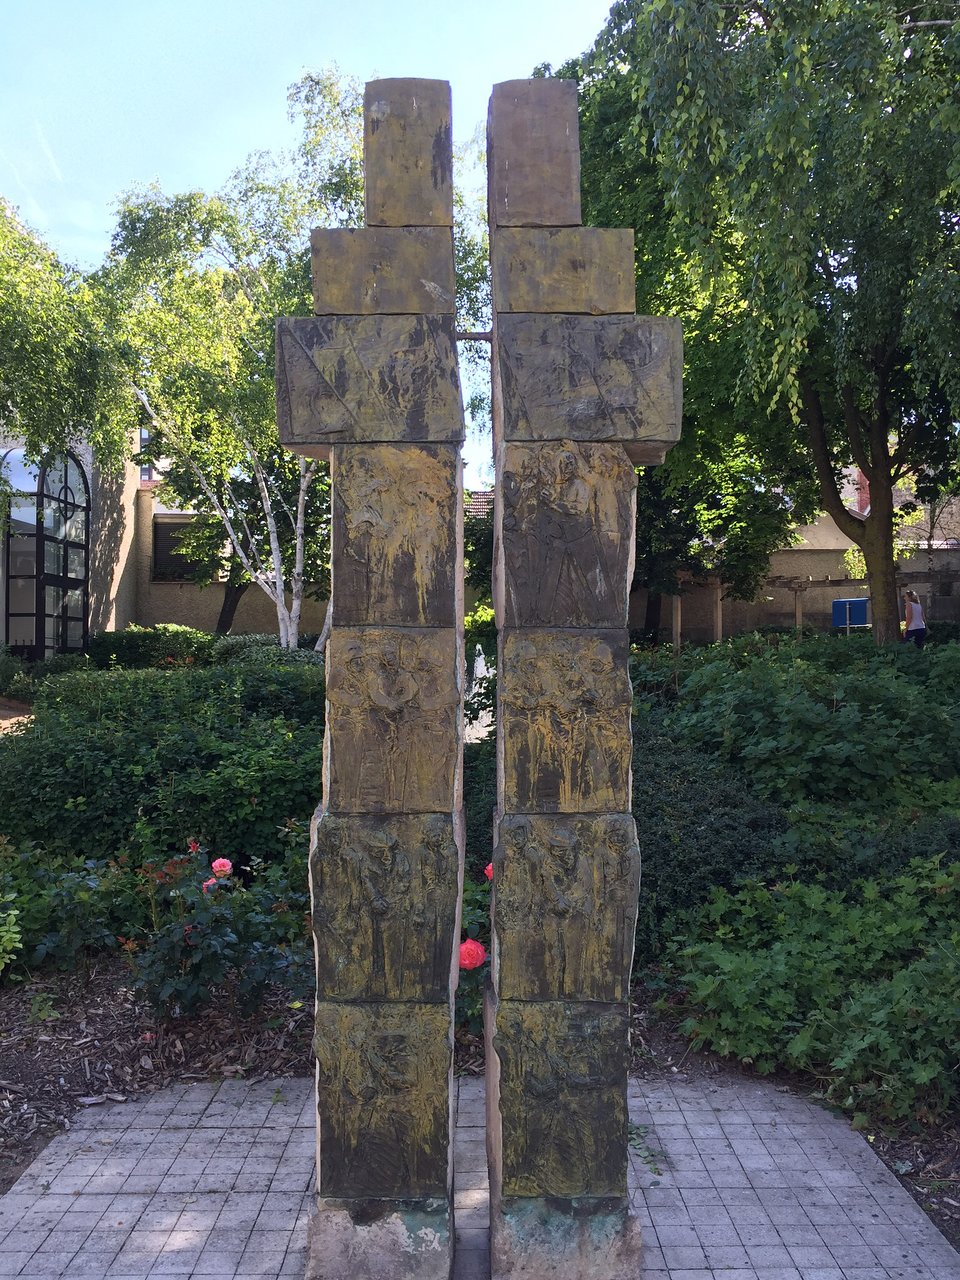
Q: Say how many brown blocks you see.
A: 14